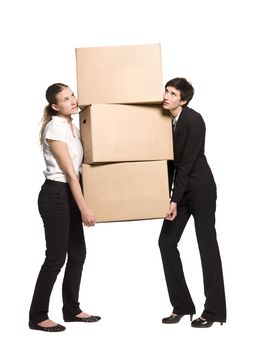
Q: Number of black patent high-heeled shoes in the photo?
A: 2